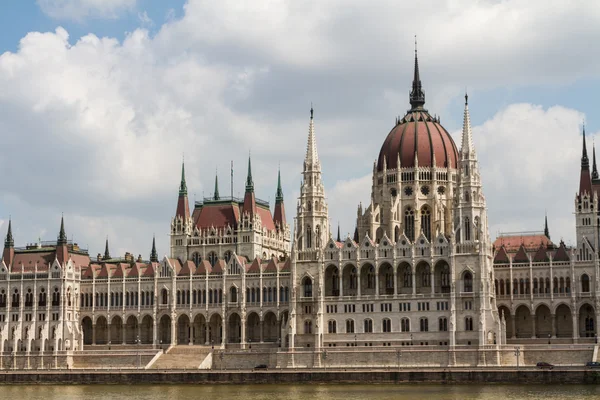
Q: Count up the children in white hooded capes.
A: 0